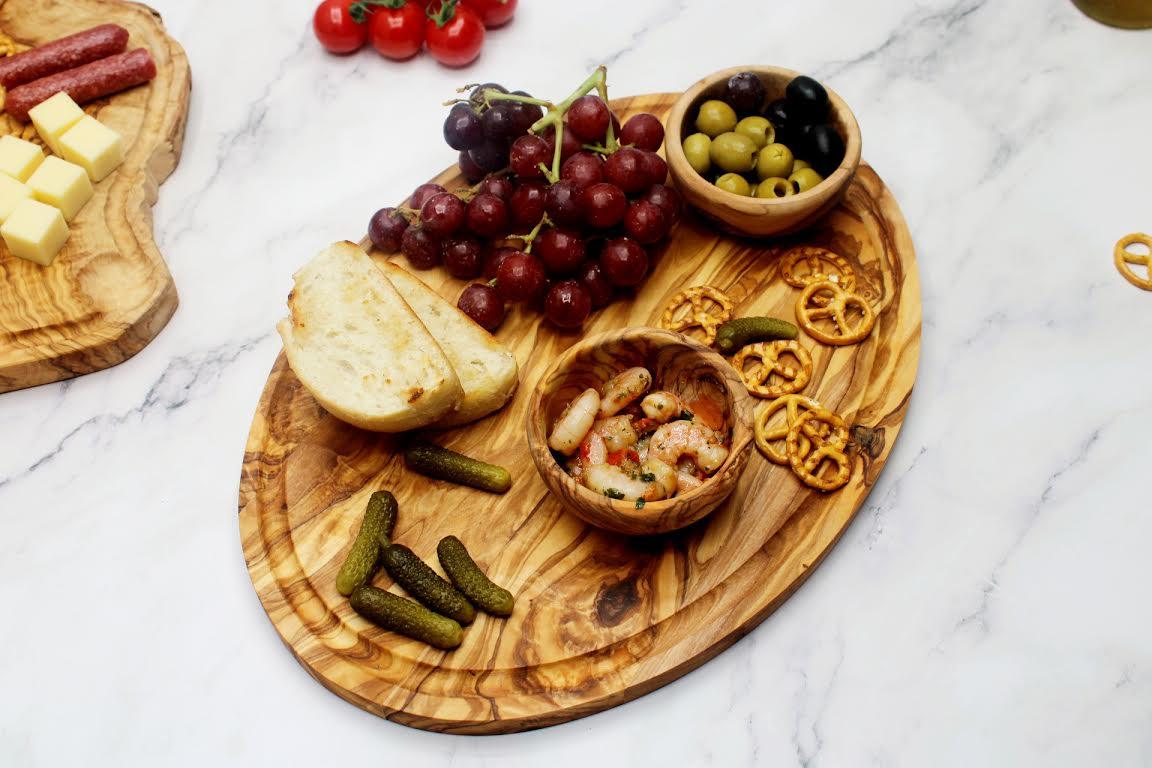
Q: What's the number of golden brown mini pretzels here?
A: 7